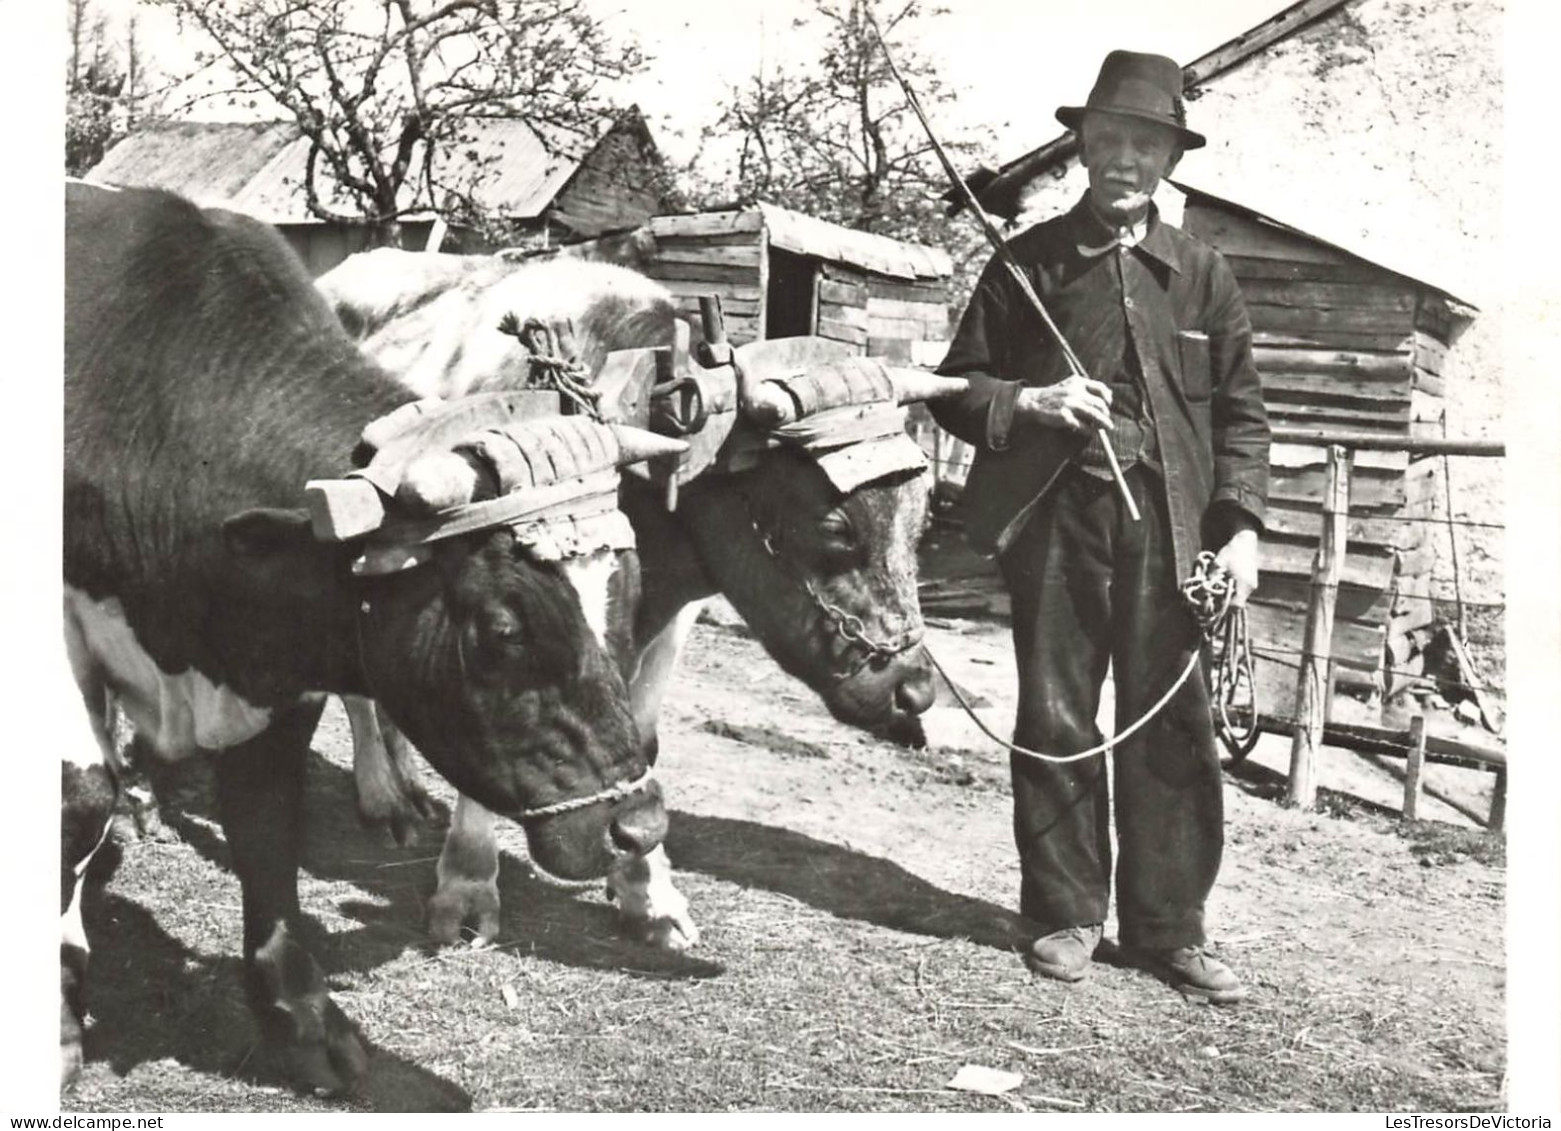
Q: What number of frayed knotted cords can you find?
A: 1